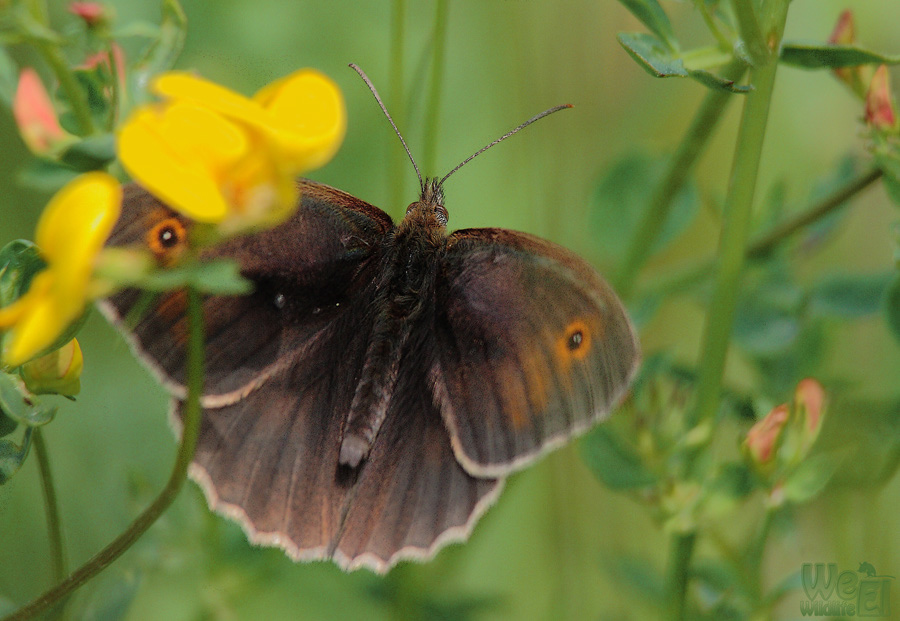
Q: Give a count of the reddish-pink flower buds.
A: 7